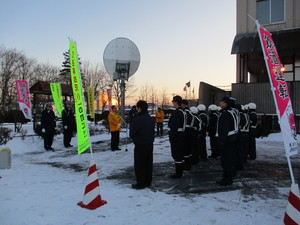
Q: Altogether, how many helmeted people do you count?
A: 7